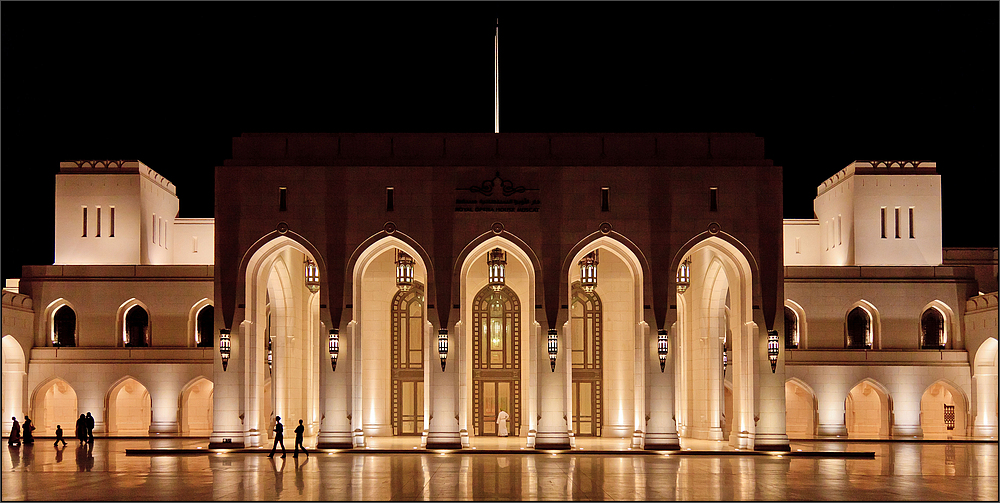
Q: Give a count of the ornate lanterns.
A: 11